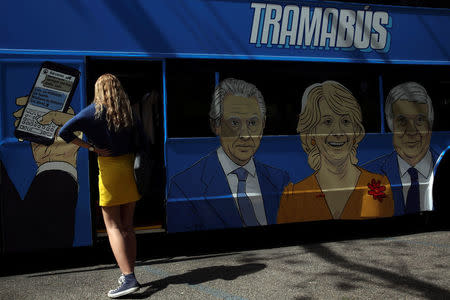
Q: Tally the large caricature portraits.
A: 3